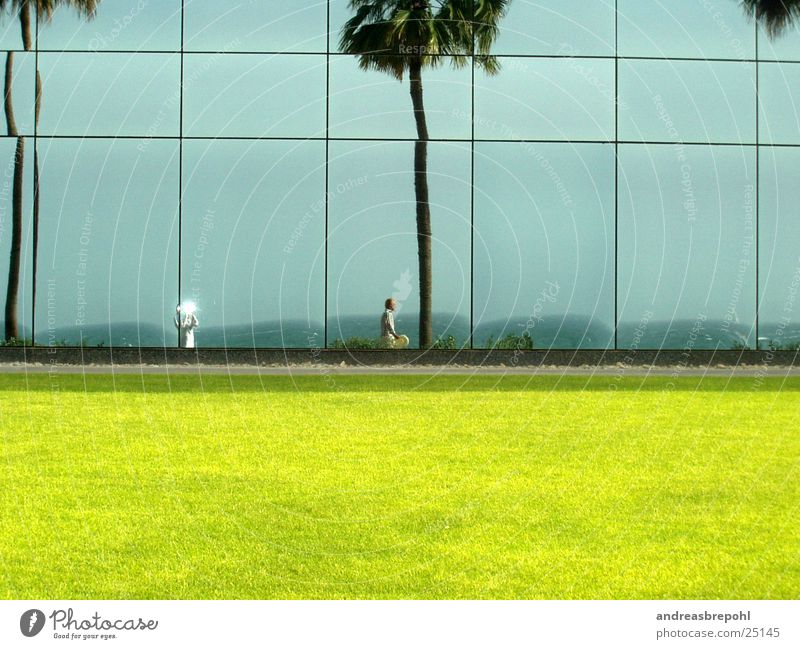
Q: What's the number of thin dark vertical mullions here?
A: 6